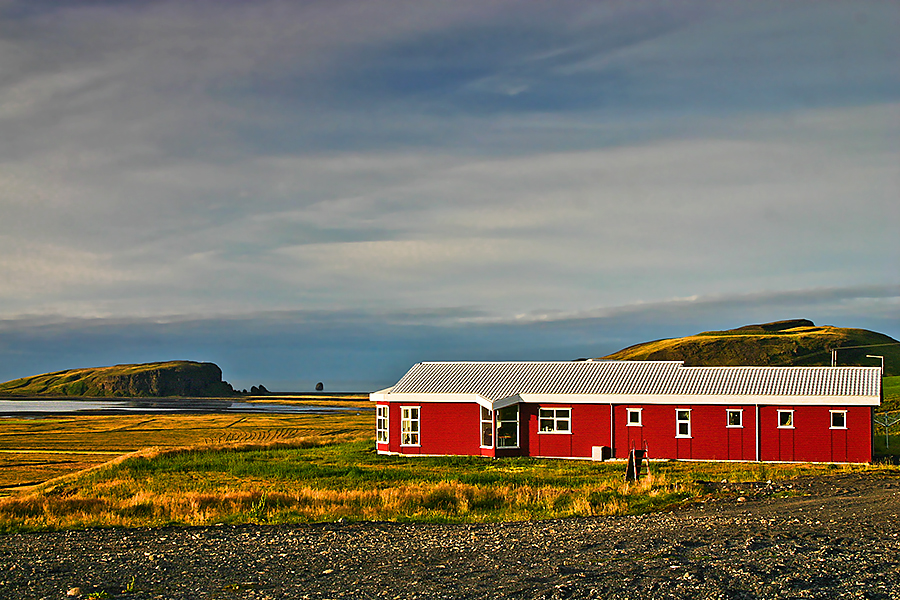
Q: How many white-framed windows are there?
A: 10